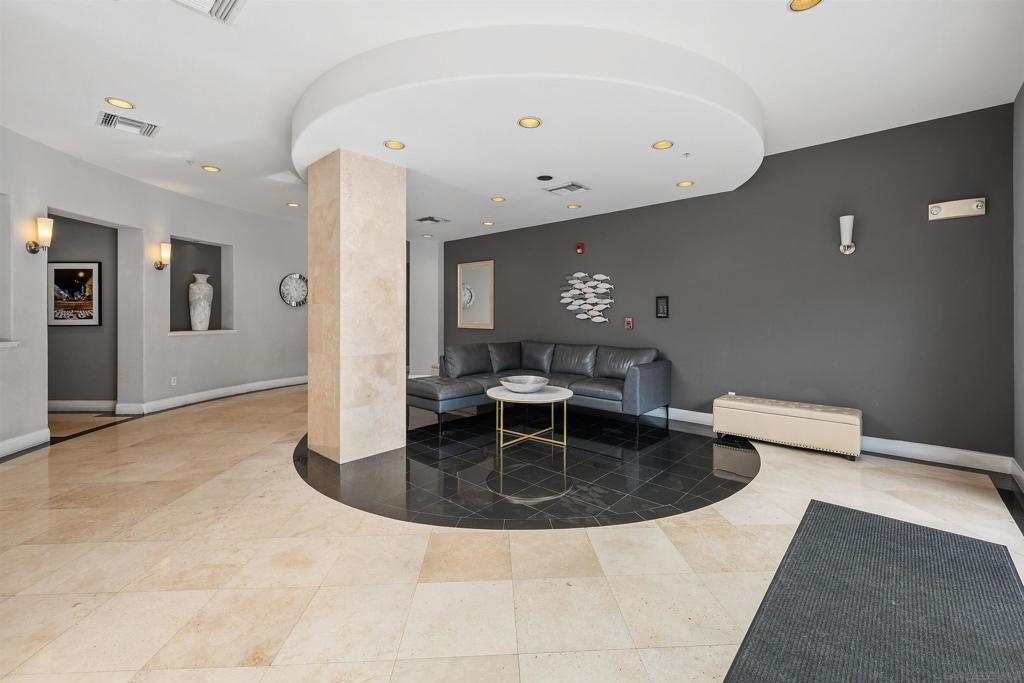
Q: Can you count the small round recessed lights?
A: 12